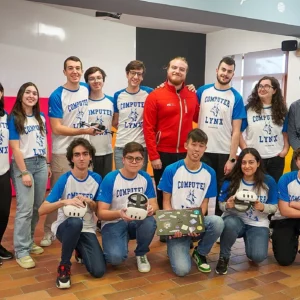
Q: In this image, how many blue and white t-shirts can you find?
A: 12